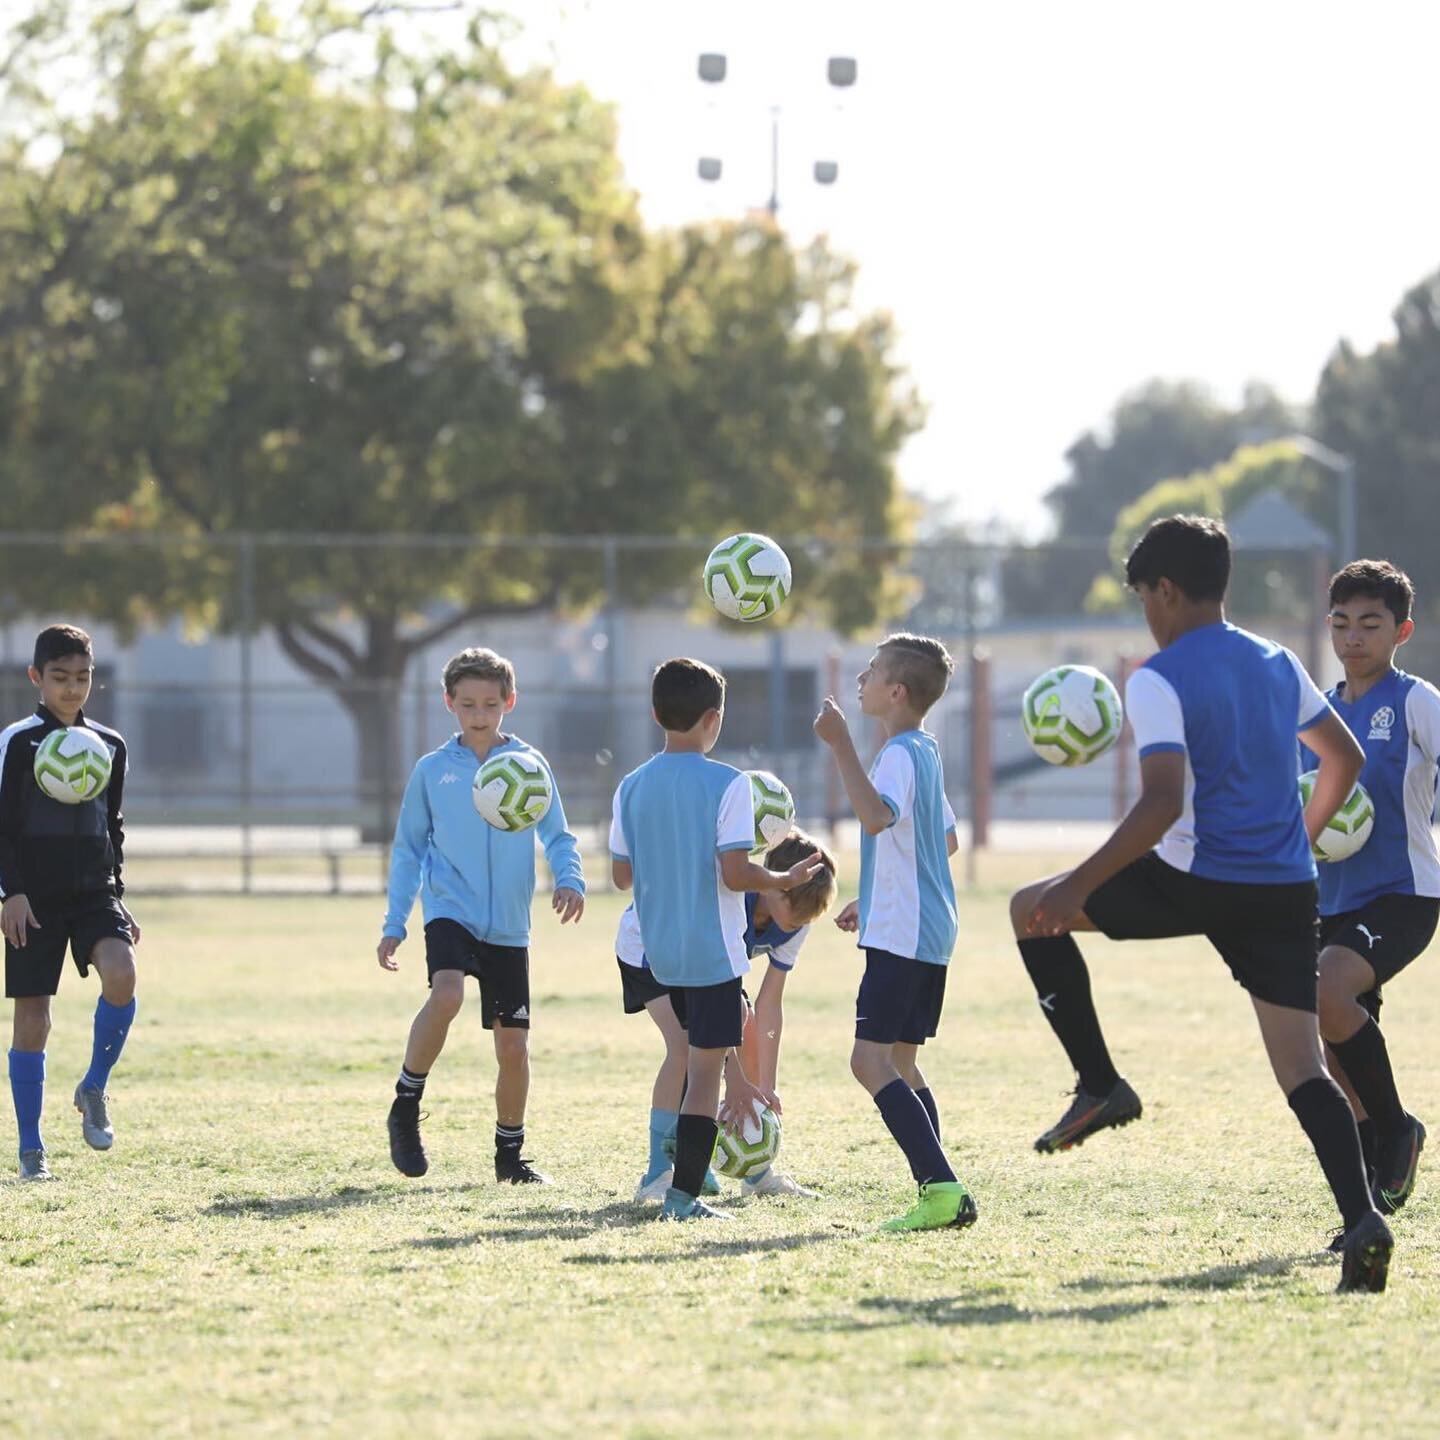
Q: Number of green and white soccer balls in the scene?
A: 7